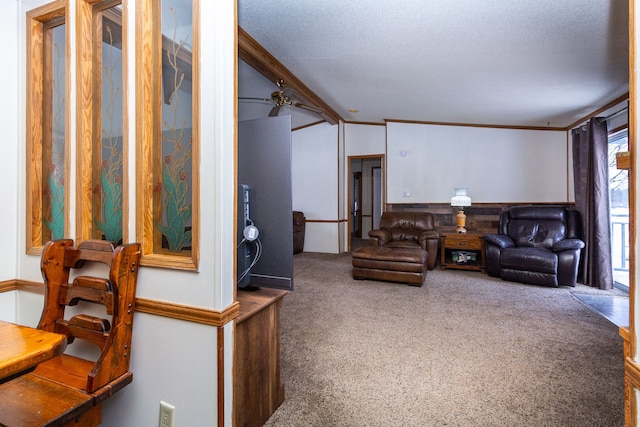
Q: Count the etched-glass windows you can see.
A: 3